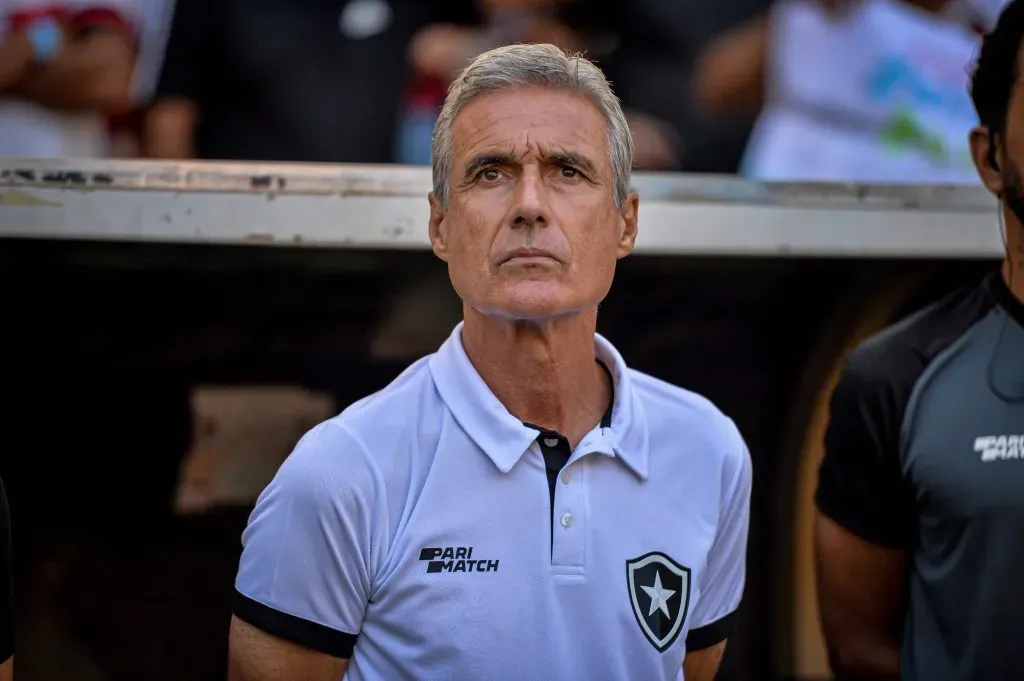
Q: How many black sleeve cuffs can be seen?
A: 2